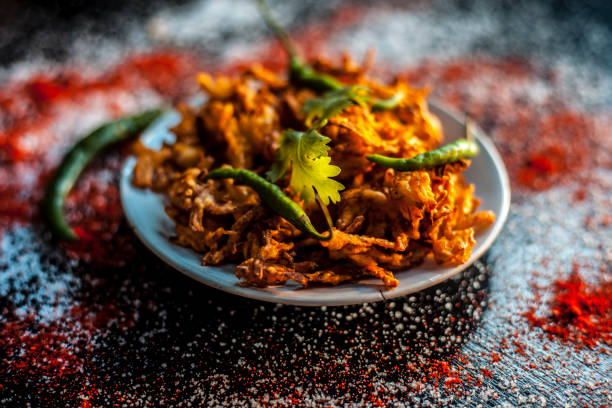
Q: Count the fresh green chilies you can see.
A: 4